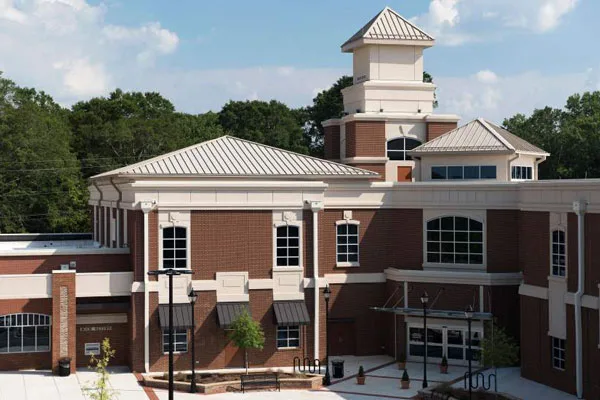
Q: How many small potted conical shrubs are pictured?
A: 4